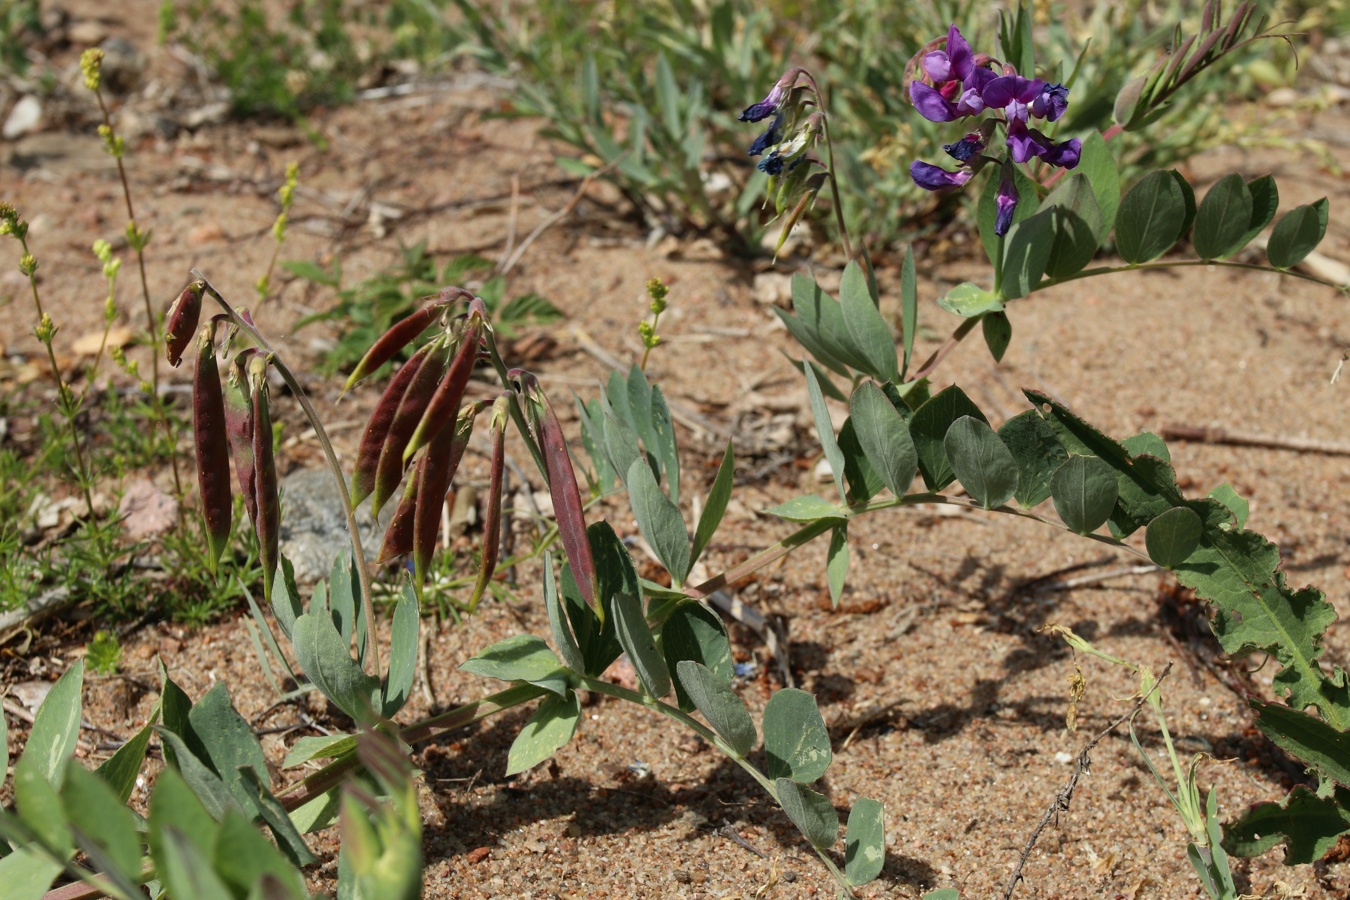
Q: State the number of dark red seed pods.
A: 12